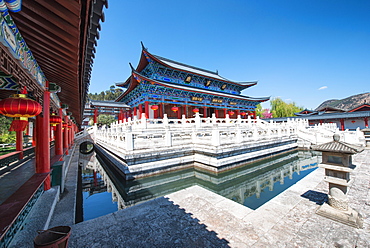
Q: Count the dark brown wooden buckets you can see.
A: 1